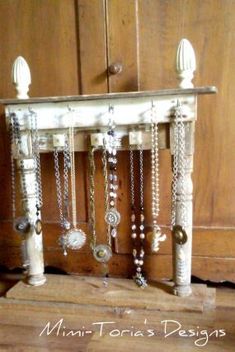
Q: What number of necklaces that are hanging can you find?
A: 9